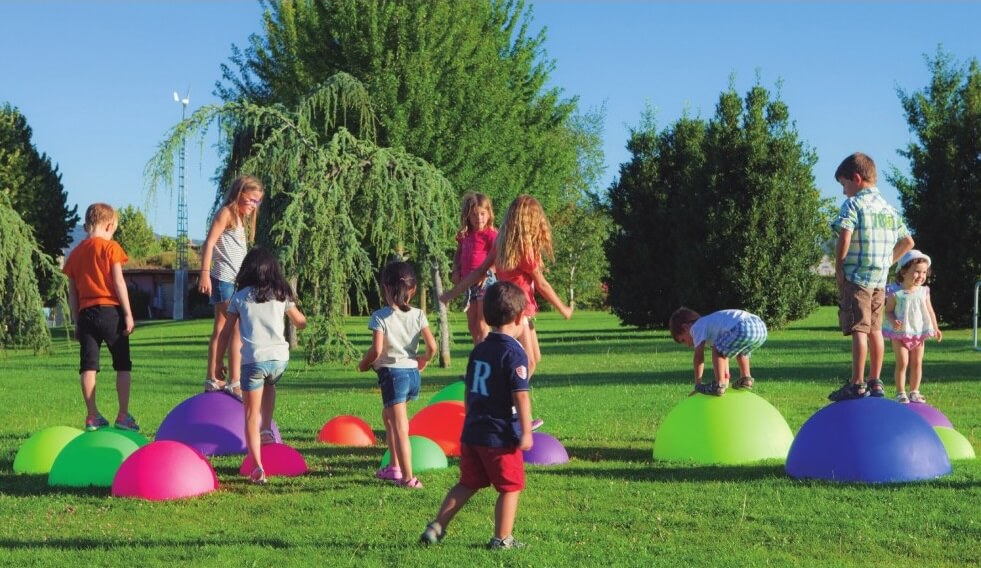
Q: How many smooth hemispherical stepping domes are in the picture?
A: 15